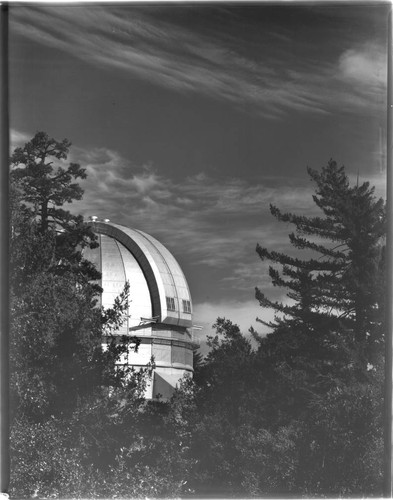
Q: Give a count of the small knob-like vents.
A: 2